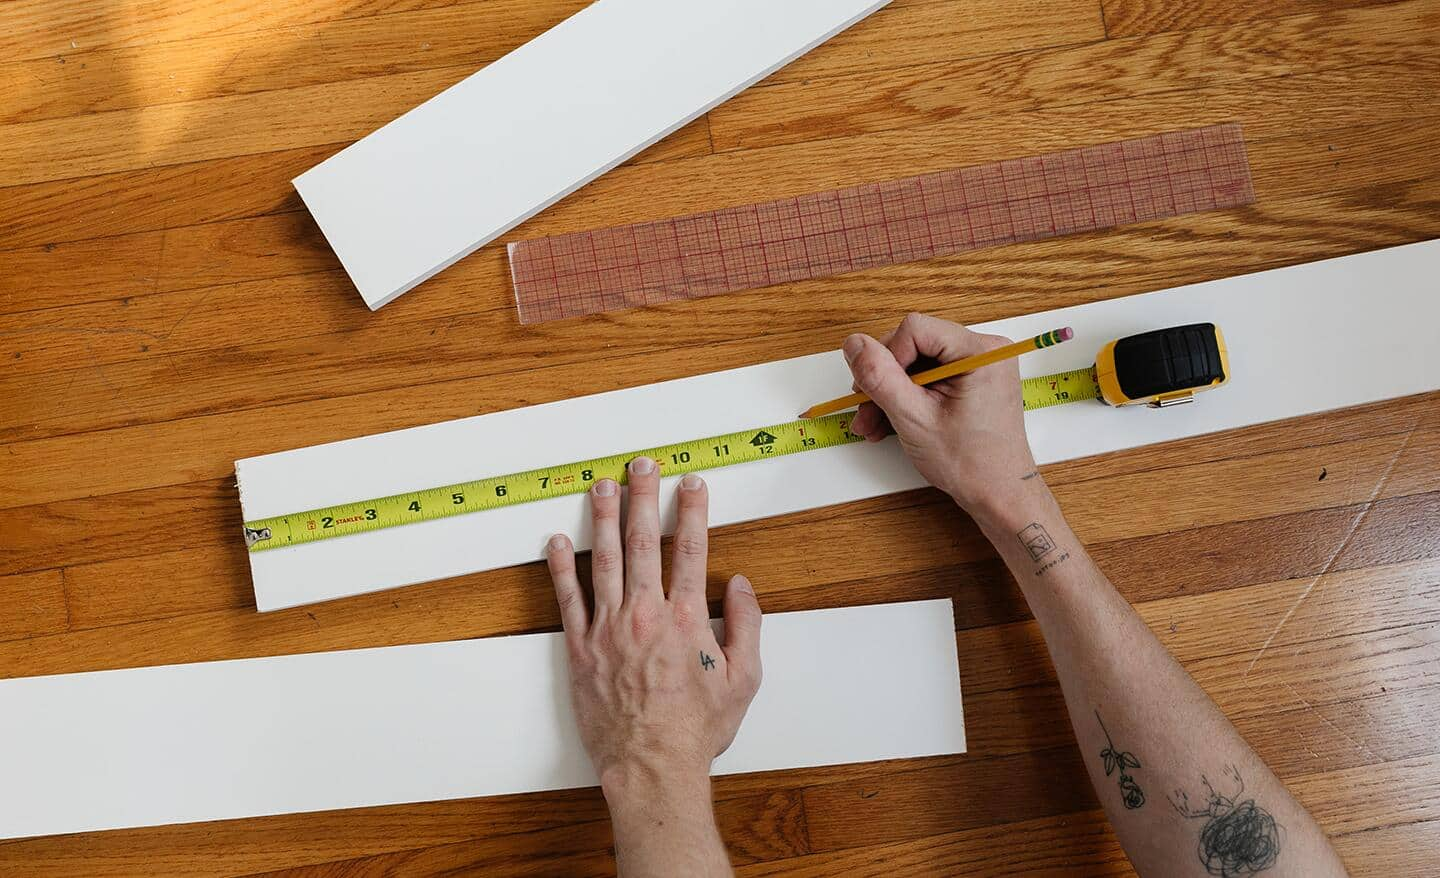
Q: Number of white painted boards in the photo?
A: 3